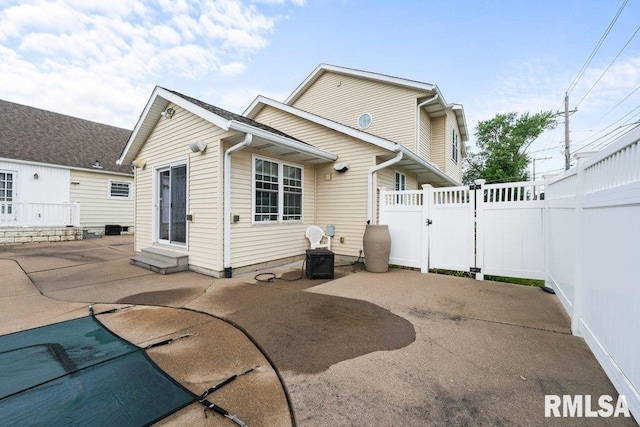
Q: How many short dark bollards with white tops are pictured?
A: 0